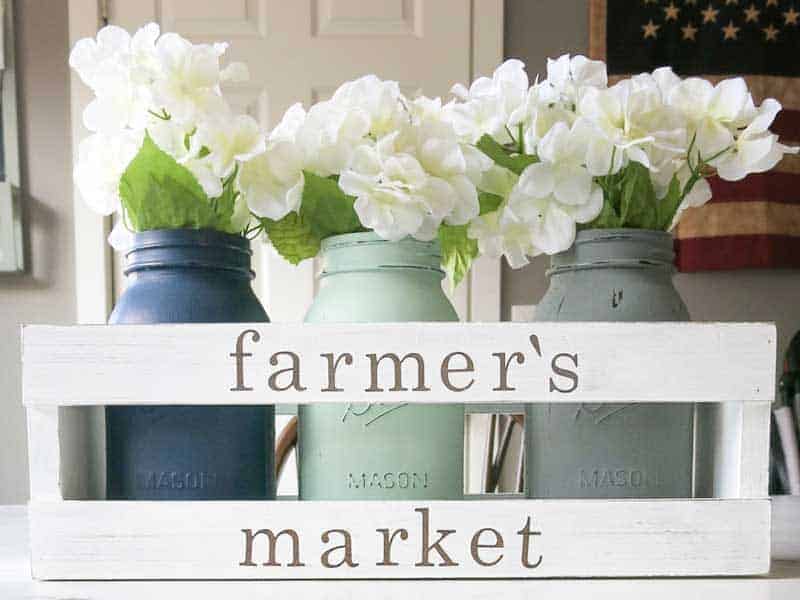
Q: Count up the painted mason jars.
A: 3